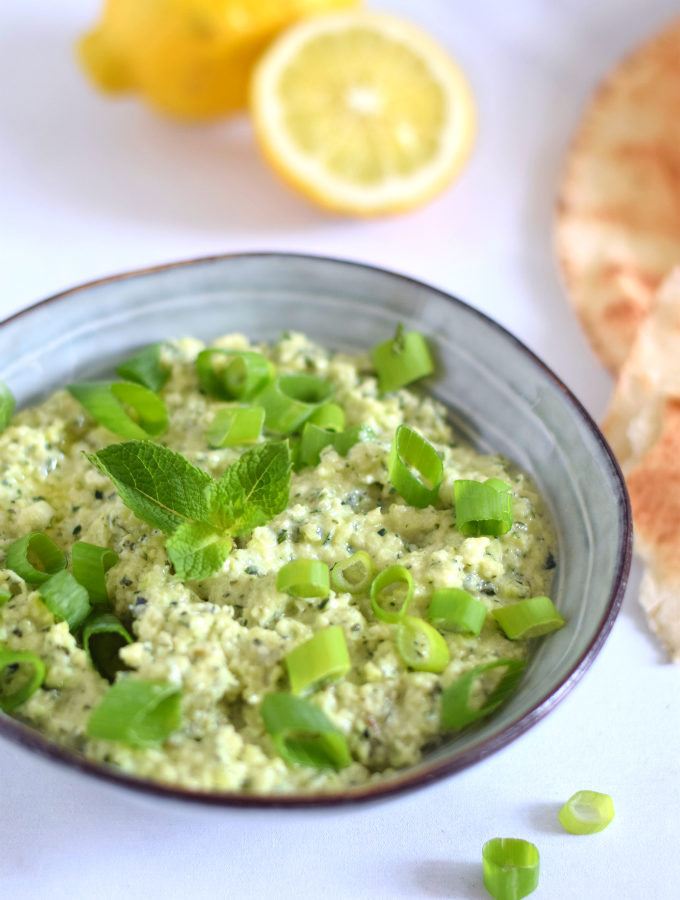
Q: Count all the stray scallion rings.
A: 2